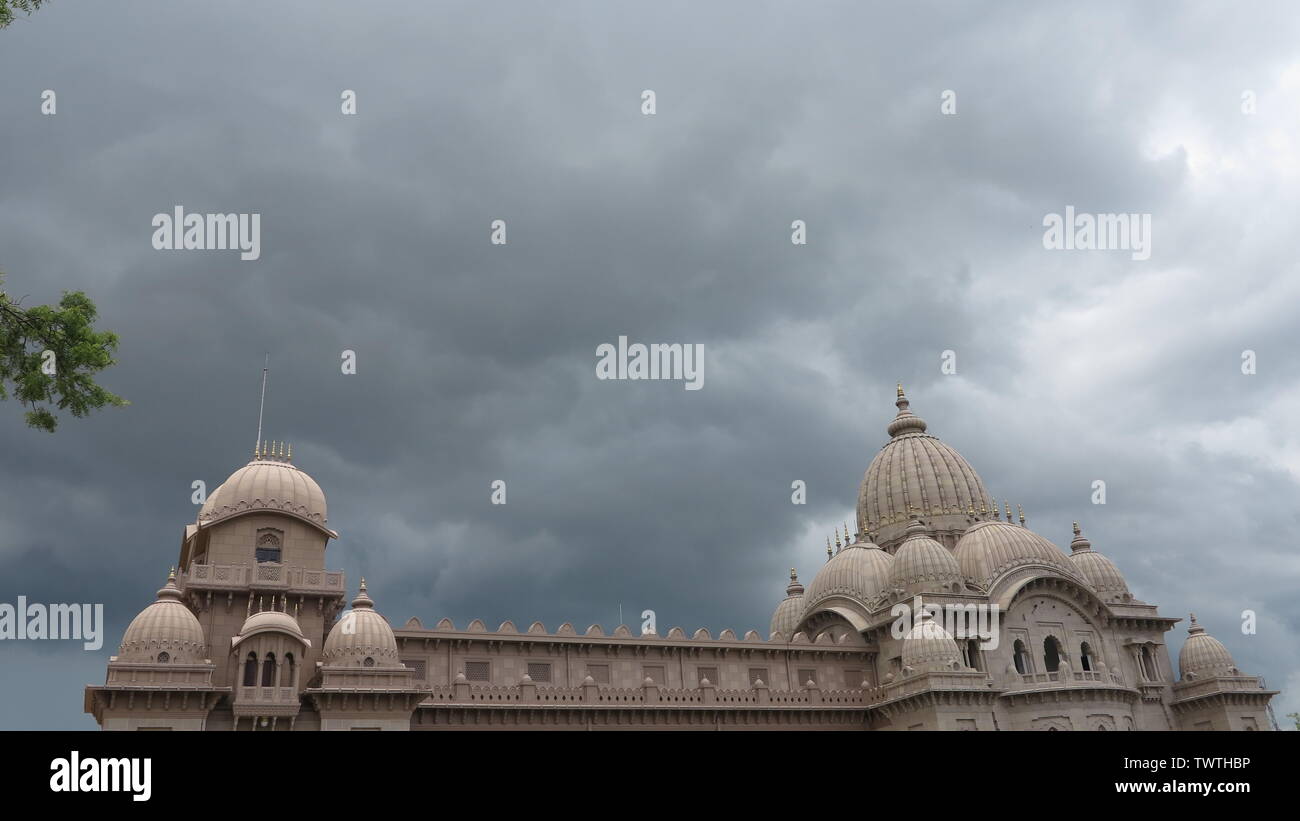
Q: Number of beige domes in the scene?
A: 12